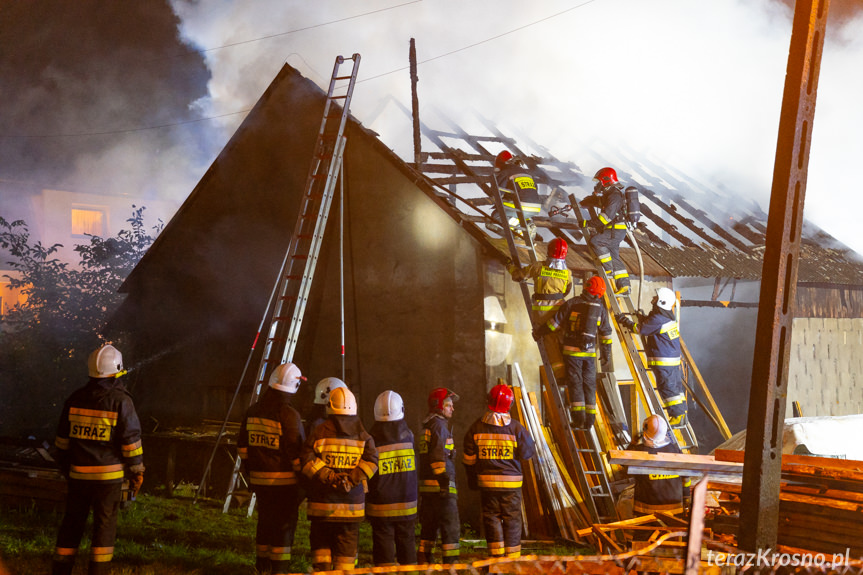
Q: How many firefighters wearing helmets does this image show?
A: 13